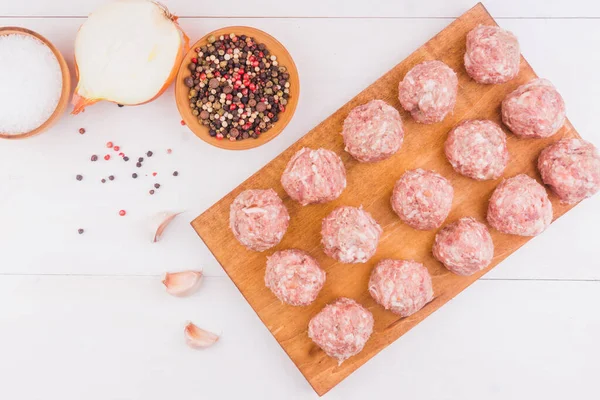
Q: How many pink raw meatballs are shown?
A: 15